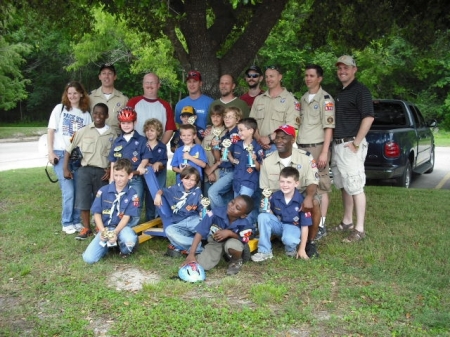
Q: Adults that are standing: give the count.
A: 9